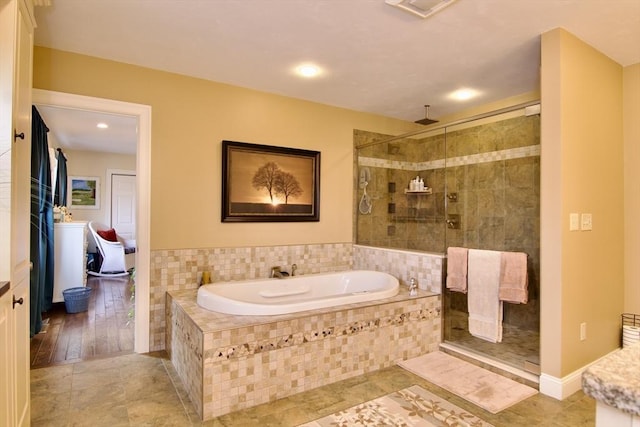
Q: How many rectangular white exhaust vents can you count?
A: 1